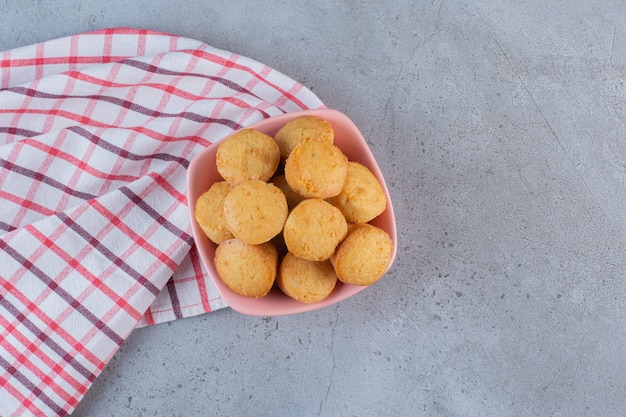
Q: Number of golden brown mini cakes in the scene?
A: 11